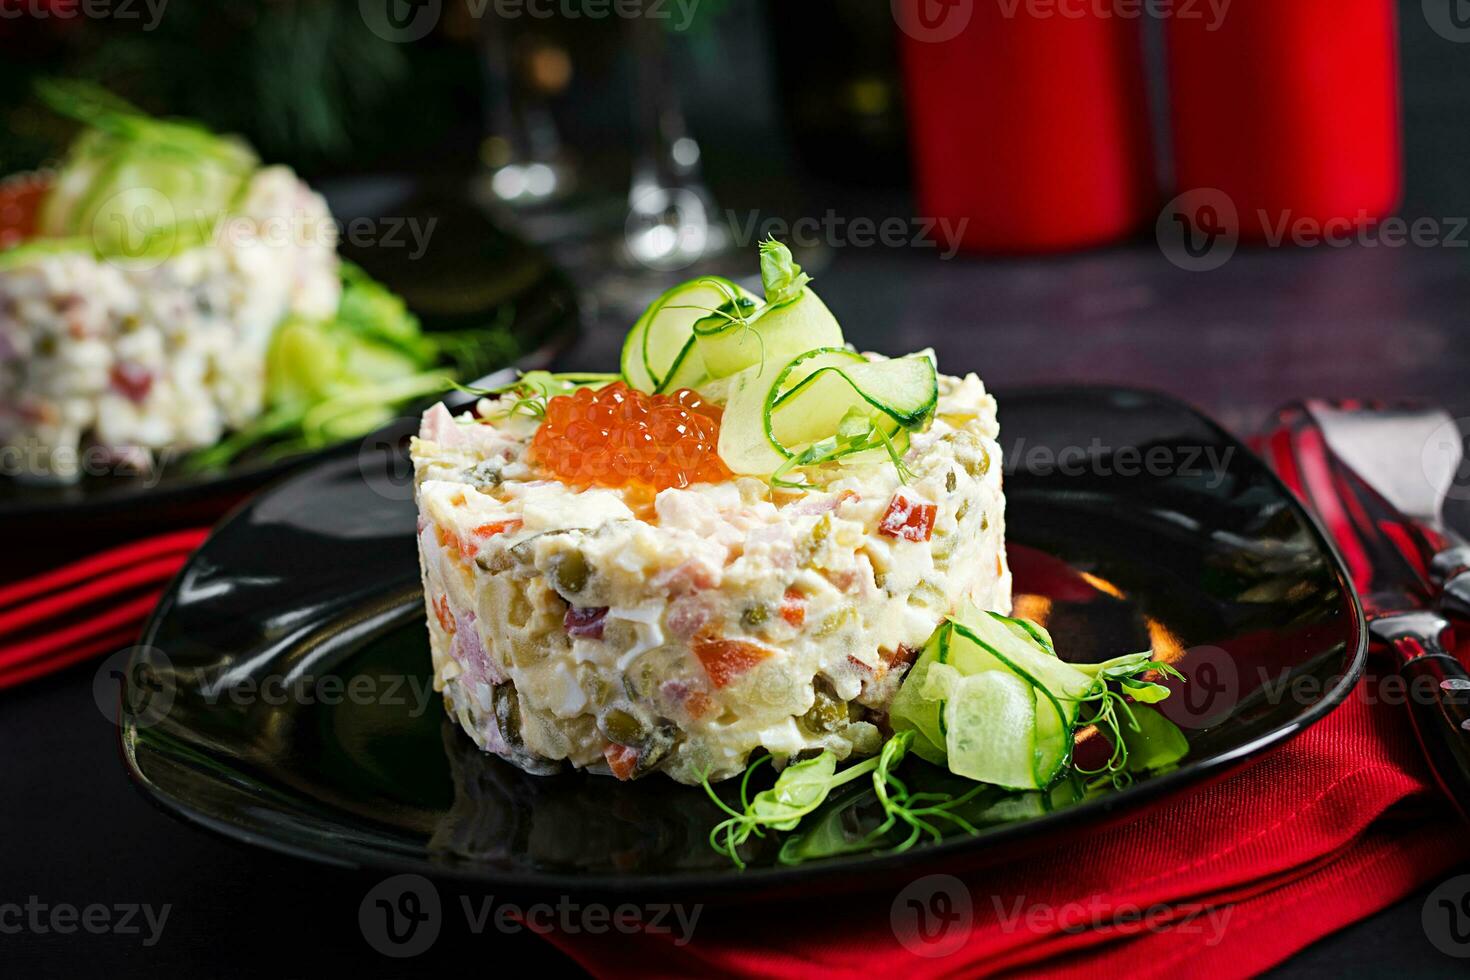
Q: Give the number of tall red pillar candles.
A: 2